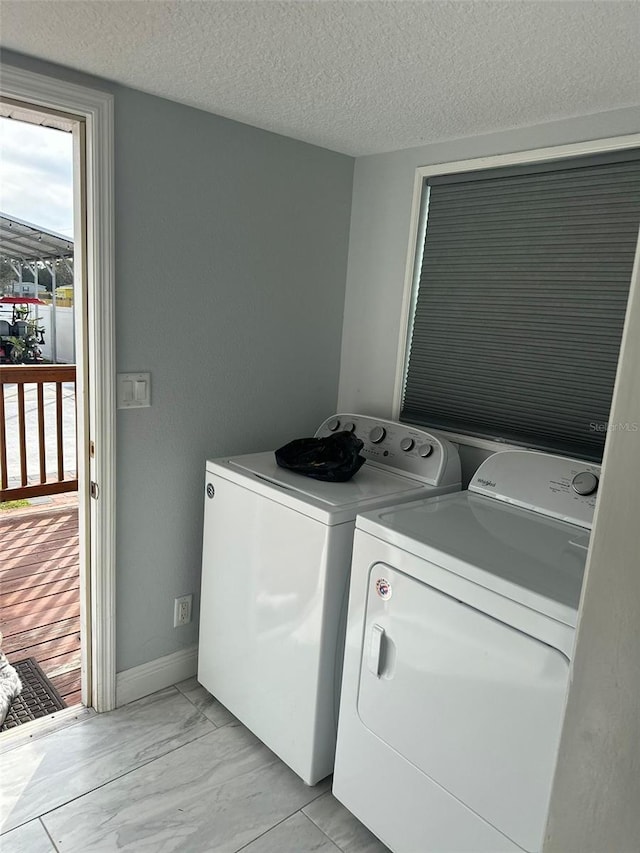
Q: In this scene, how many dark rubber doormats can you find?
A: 1